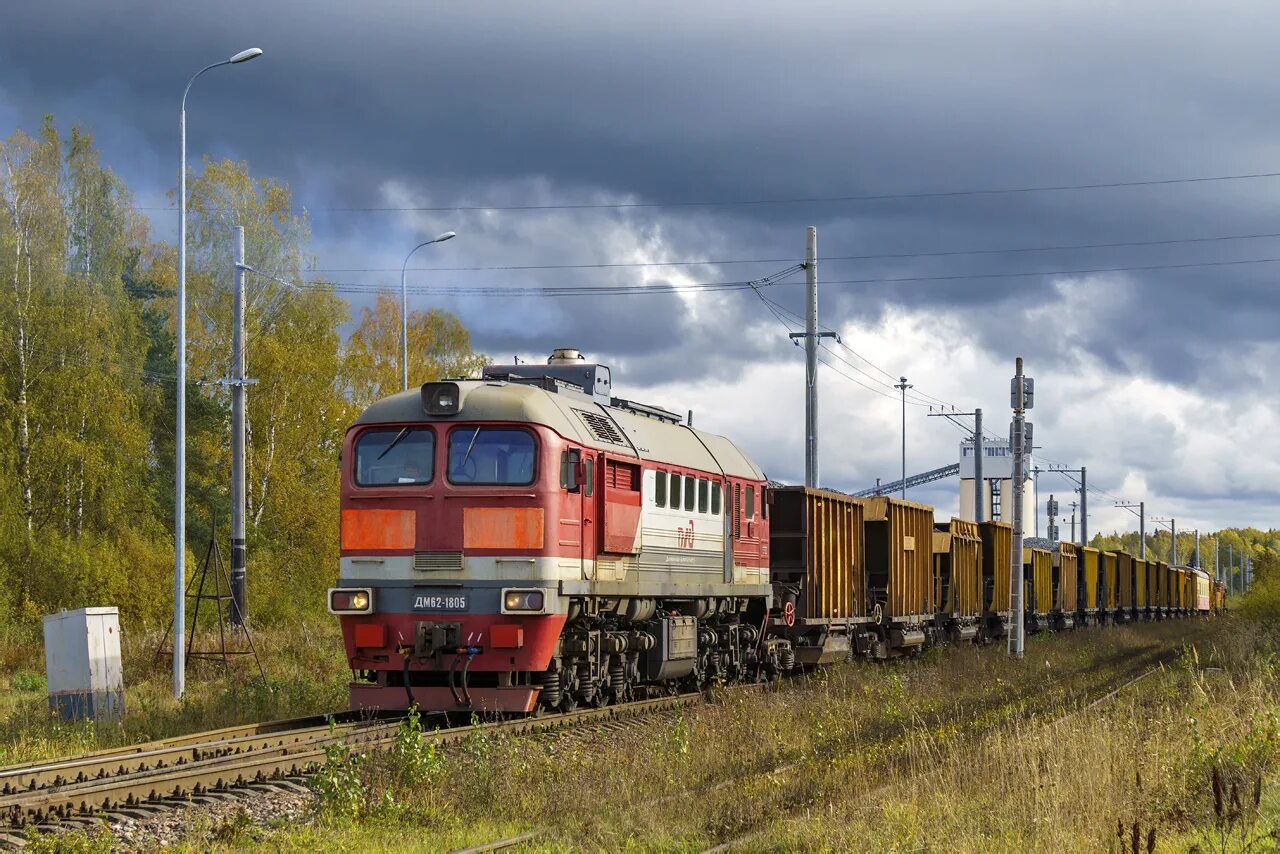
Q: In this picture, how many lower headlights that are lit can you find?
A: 2